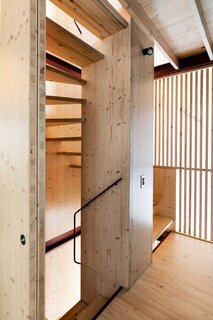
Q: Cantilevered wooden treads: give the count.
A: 8